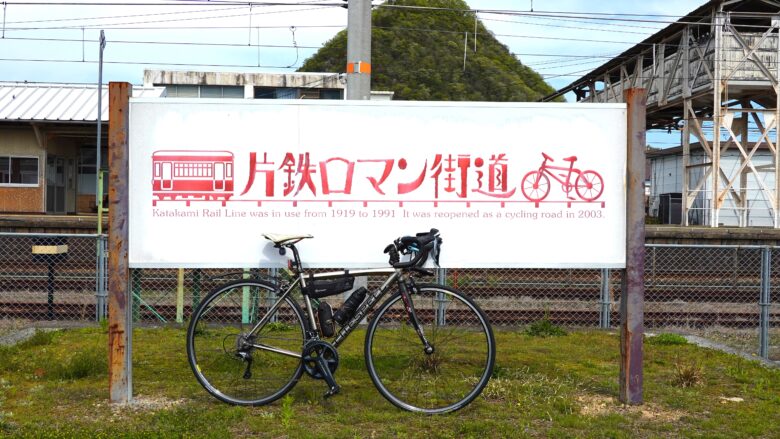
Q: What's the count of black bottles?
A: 2